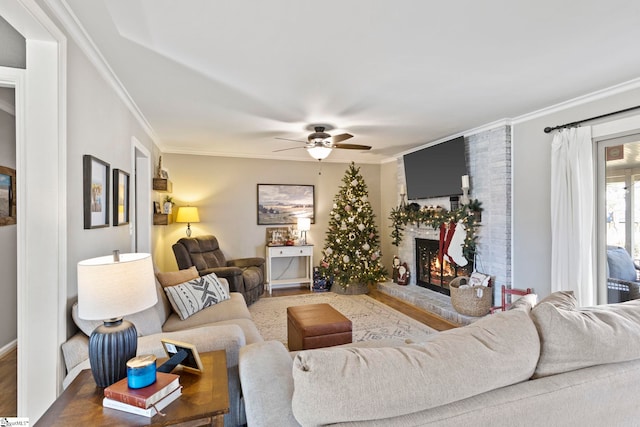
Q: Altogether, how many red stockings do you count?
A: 2